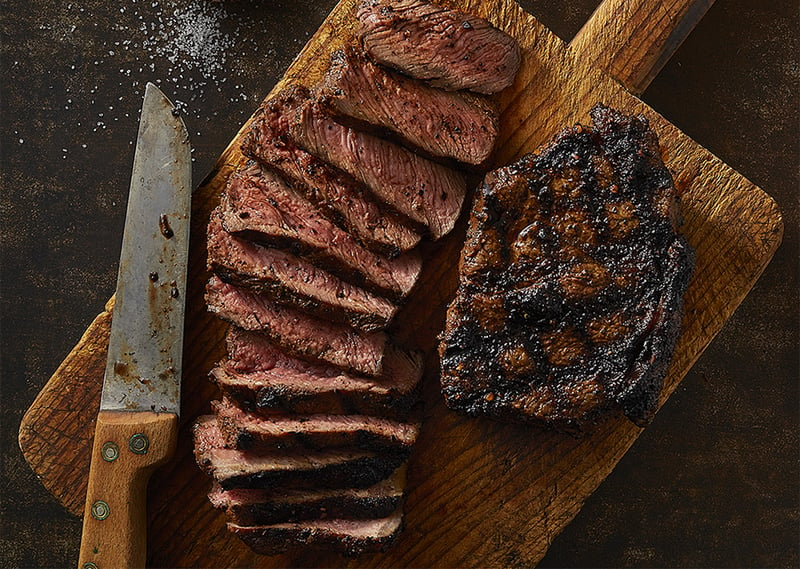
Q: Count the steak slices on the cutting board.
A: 12